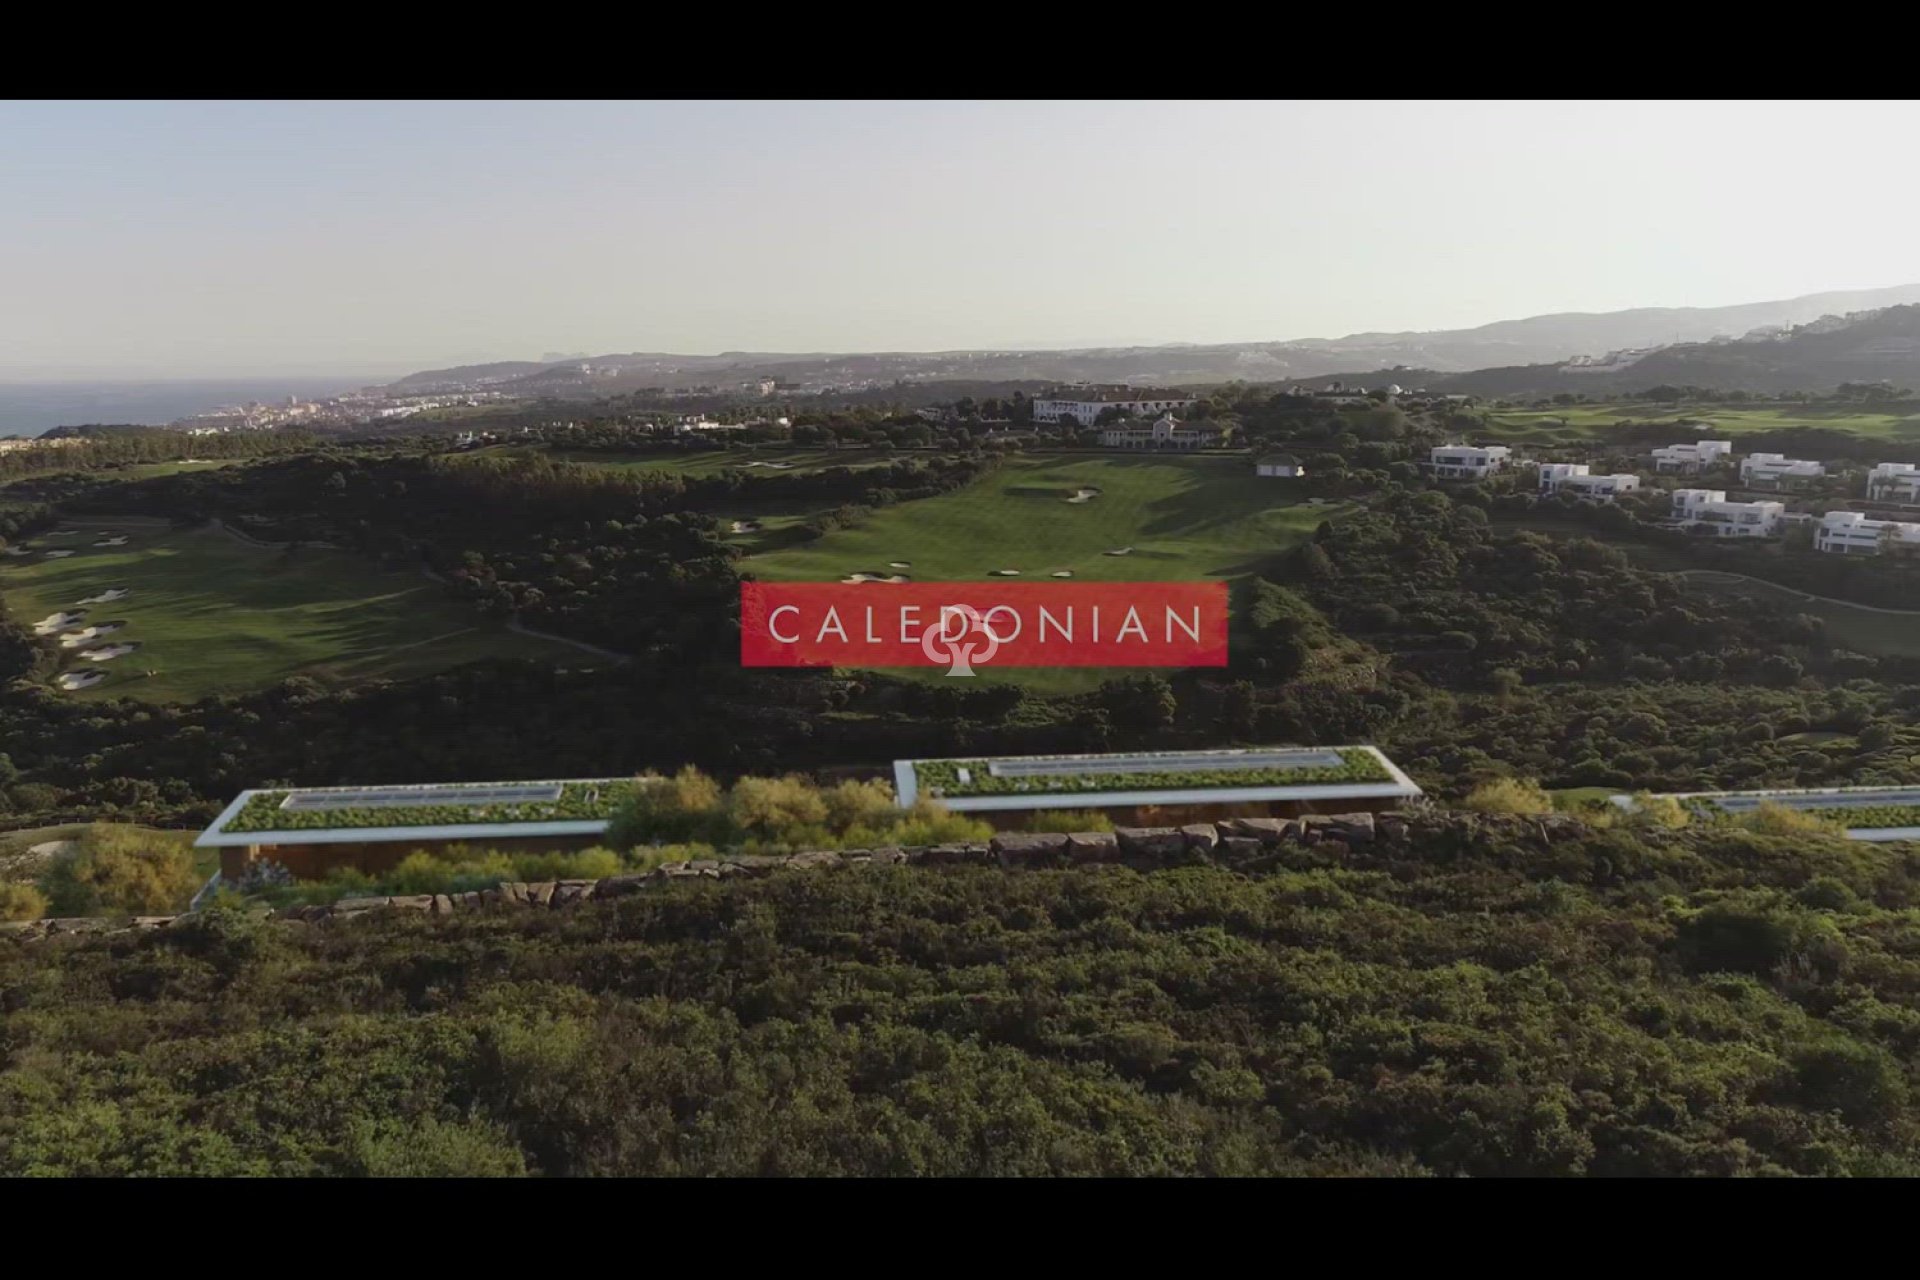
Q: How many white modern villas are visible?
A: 7